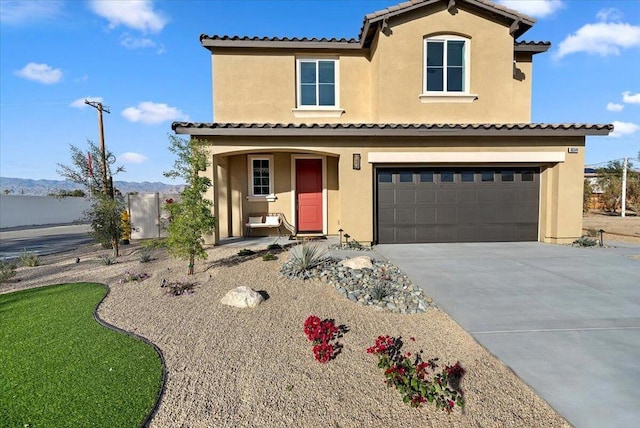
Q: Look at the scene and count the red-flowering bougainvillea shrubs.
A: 2